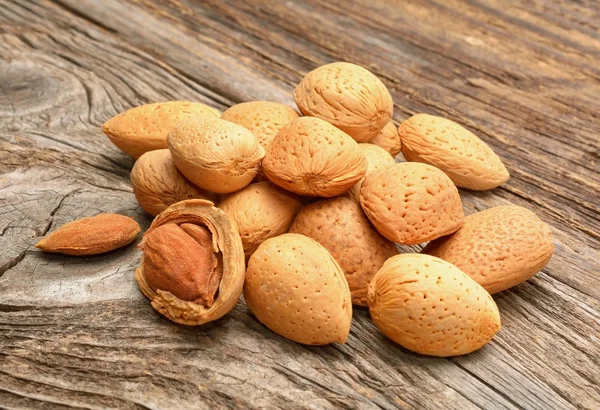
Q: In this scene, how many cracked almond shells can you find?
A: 1